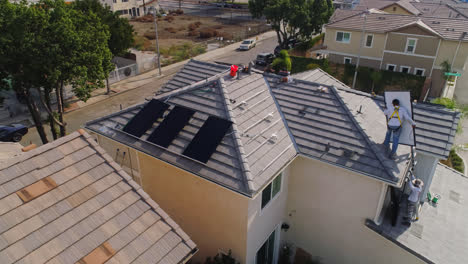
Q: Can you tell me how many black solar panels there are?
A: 3